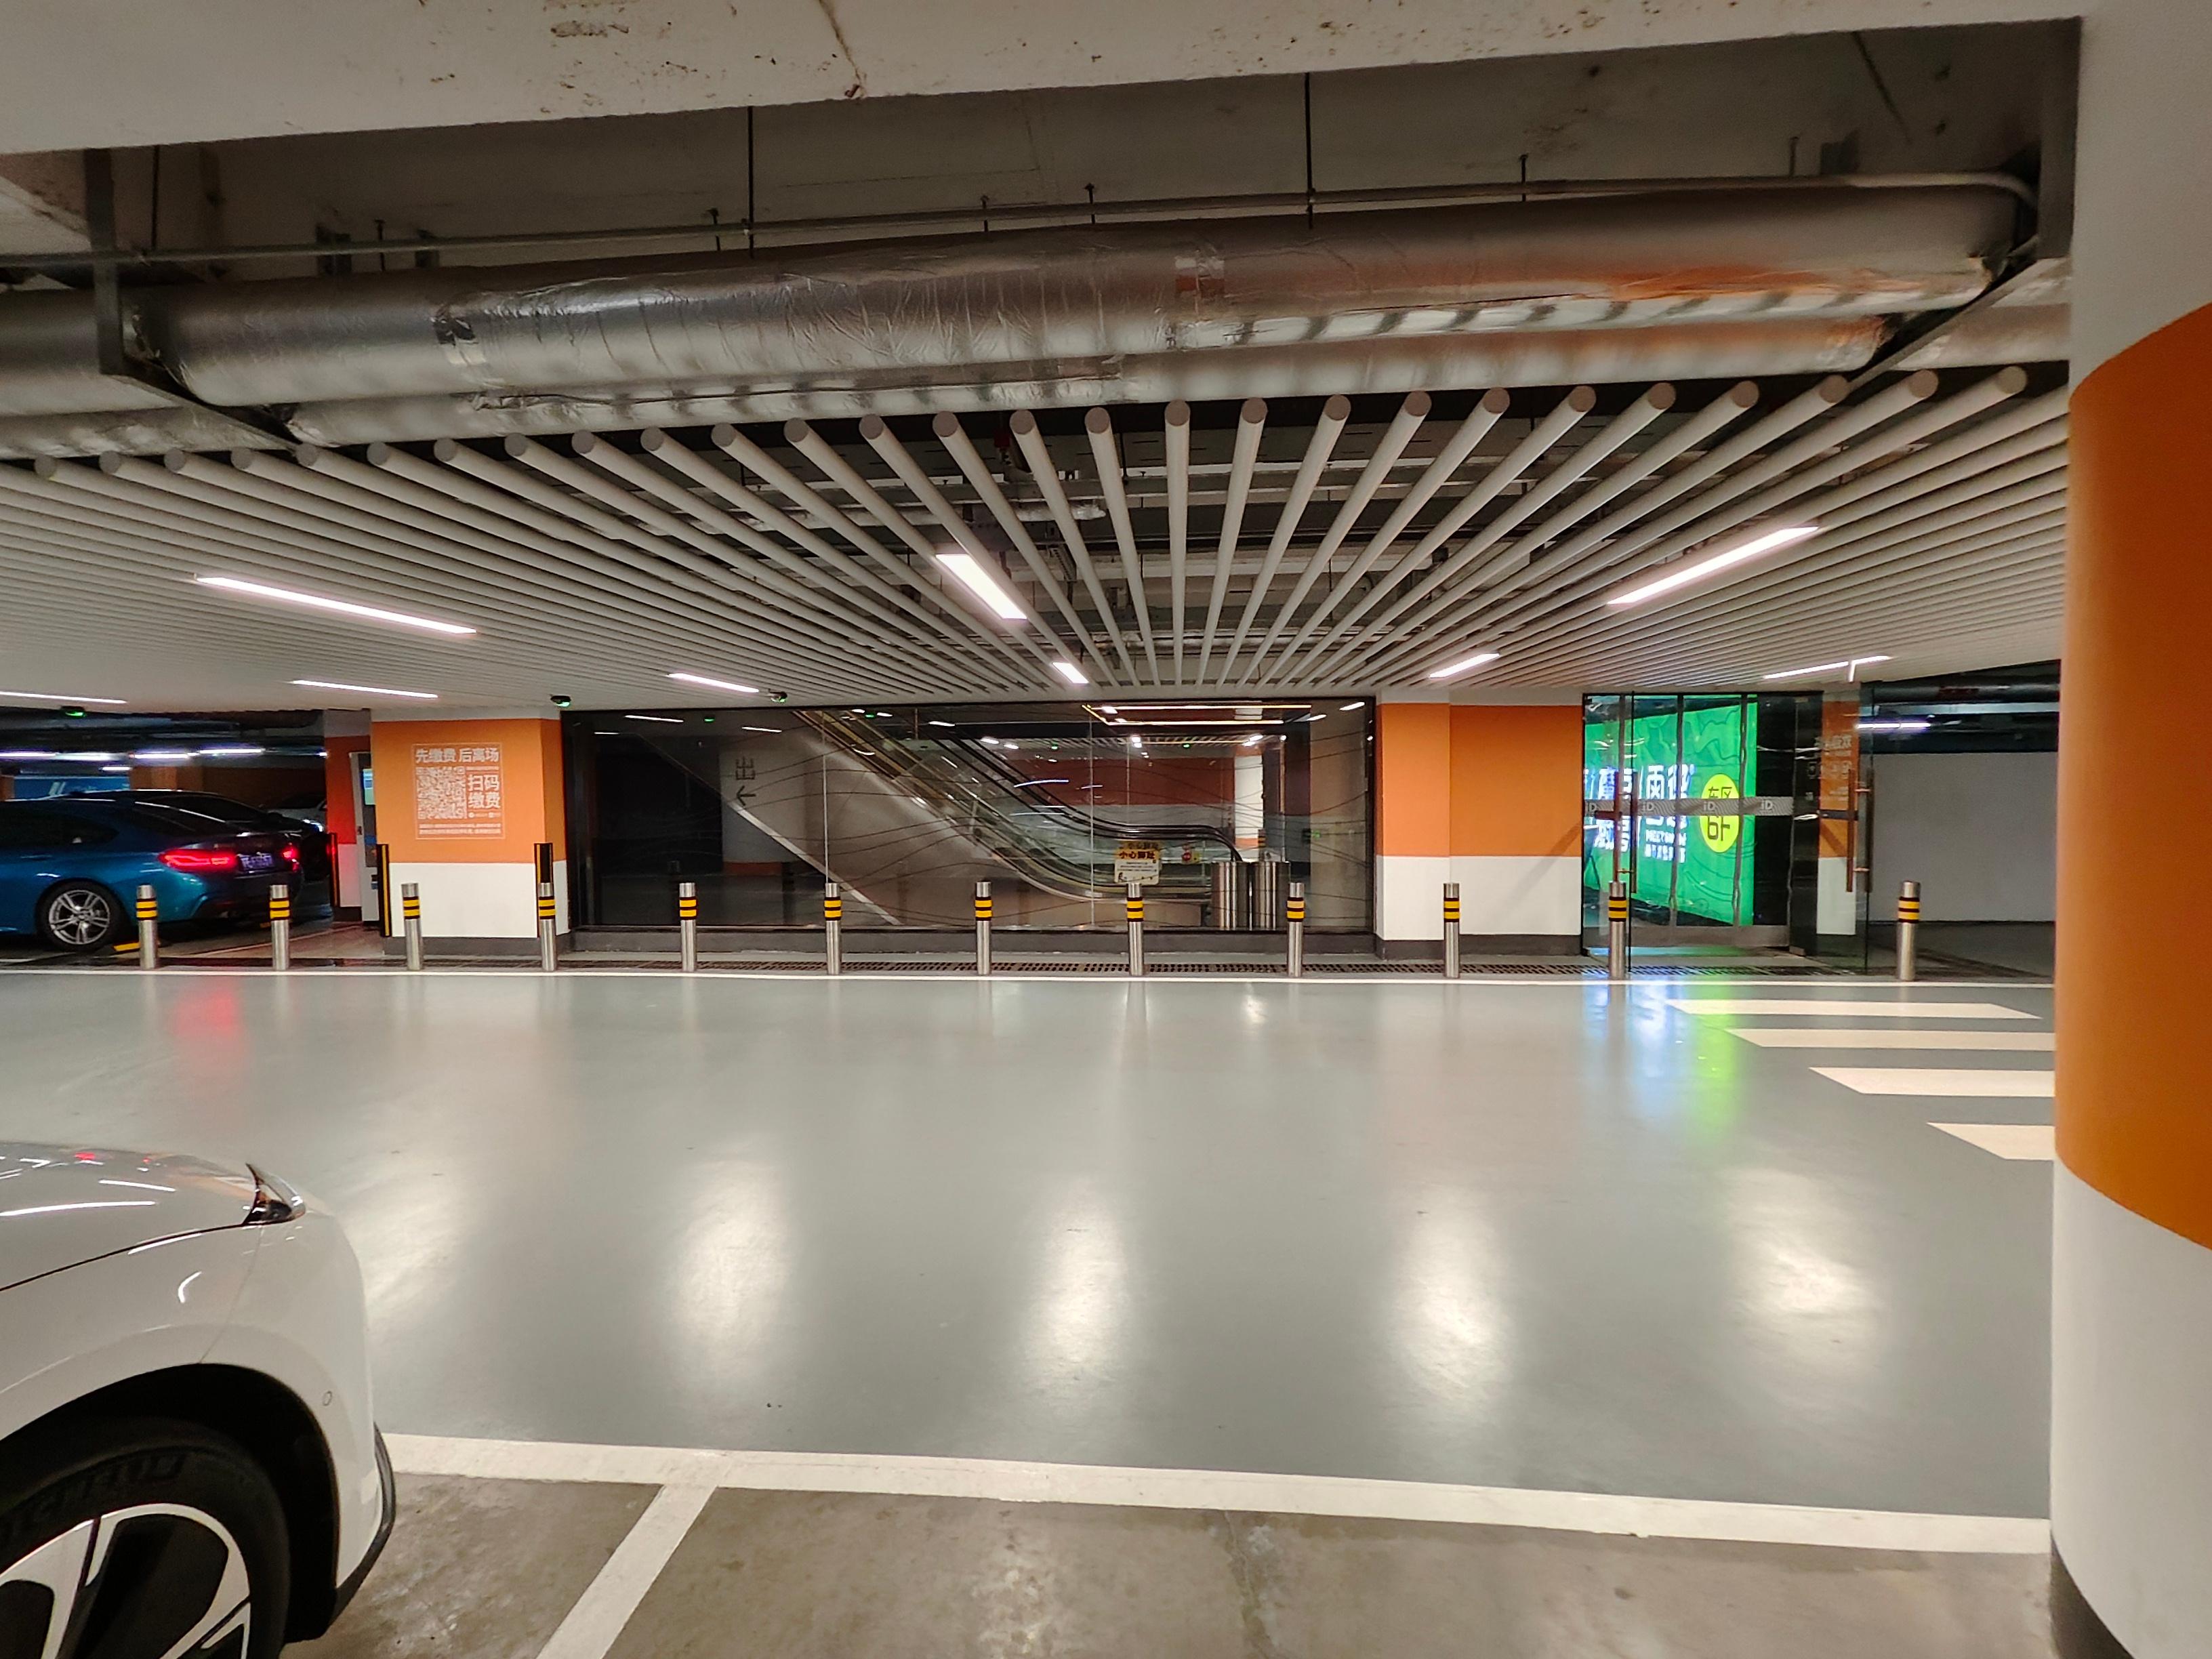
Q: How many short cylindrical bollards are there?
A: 12